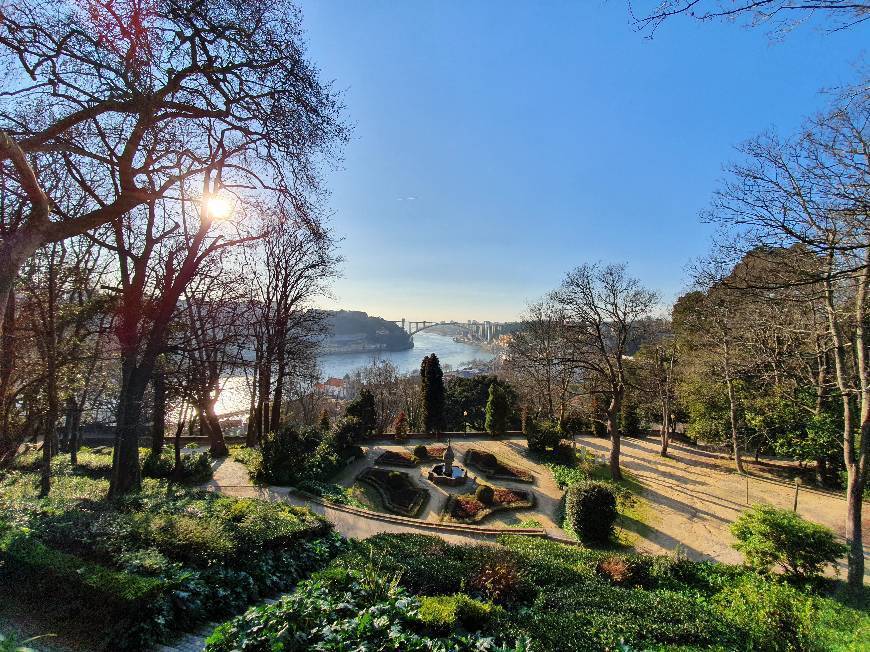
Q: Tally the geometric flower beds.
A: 4